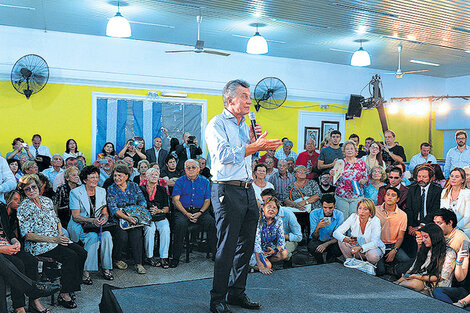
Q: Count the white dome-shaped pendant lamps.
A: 3